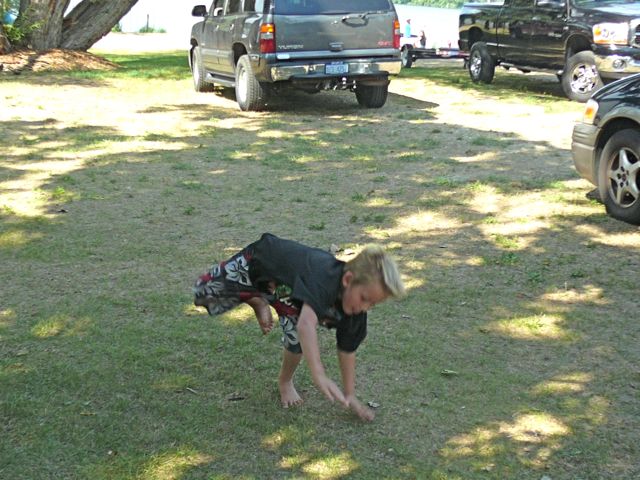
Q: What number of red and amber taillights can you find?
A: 2